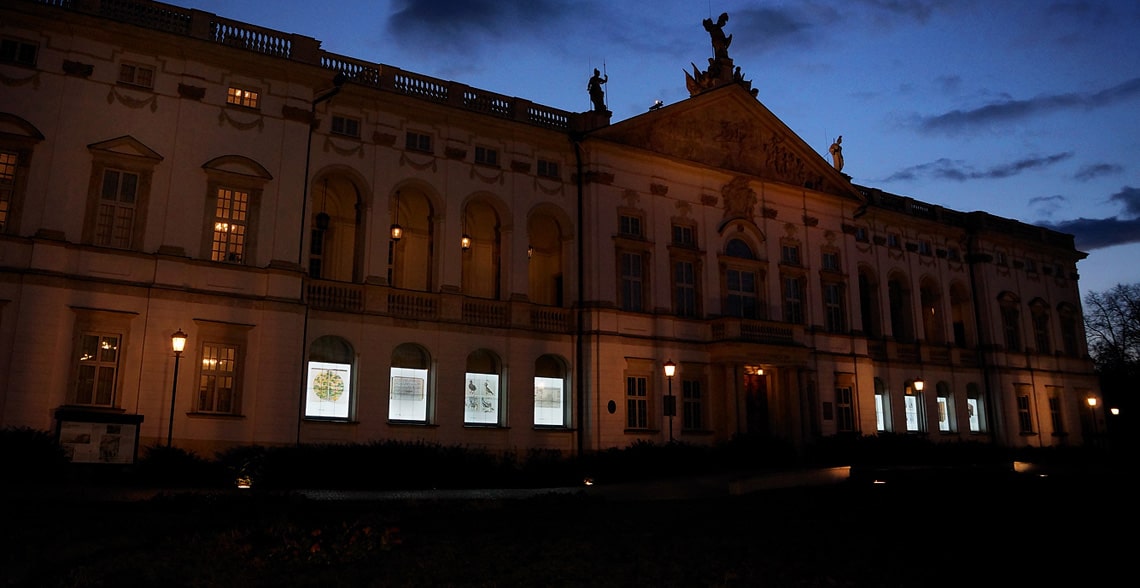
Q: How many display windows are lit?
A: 8